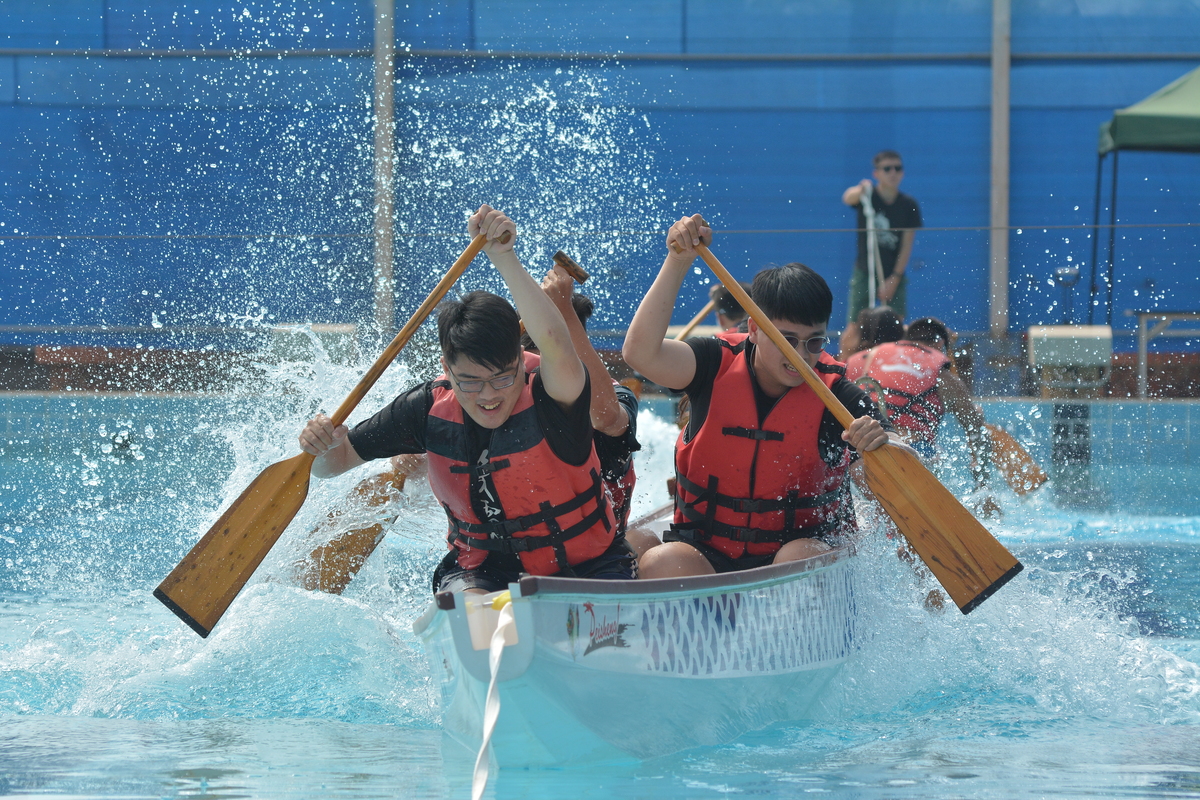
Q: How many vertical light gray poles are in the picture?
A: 2